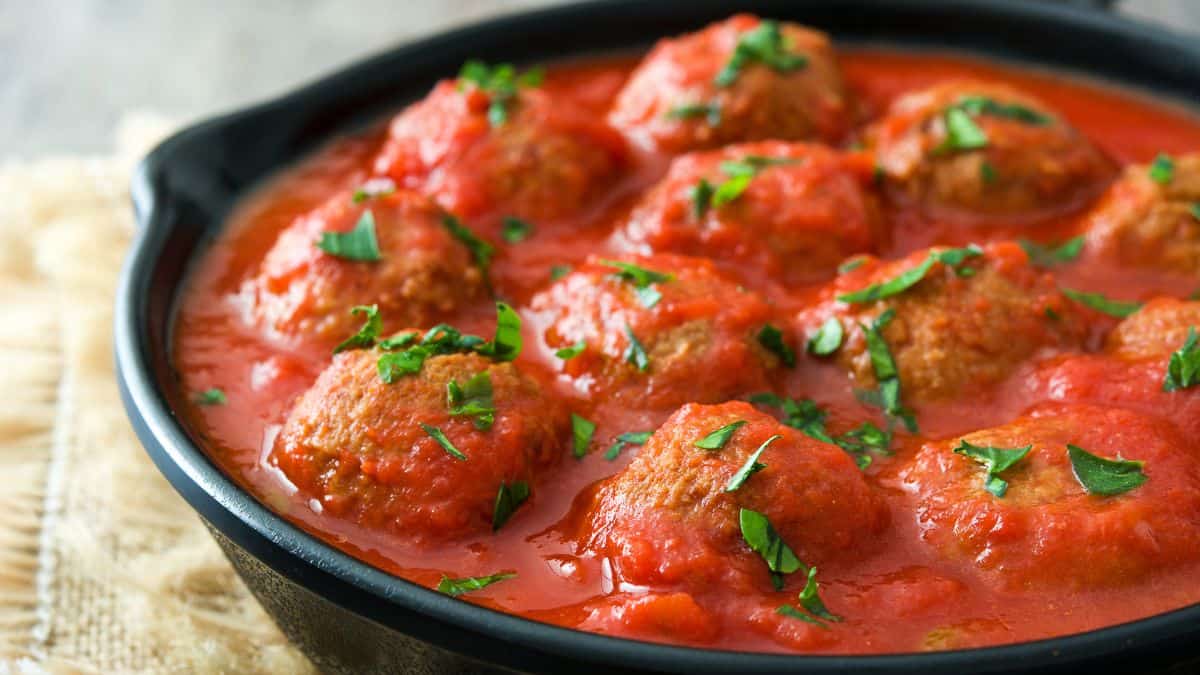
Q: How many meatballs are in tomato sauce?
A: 12